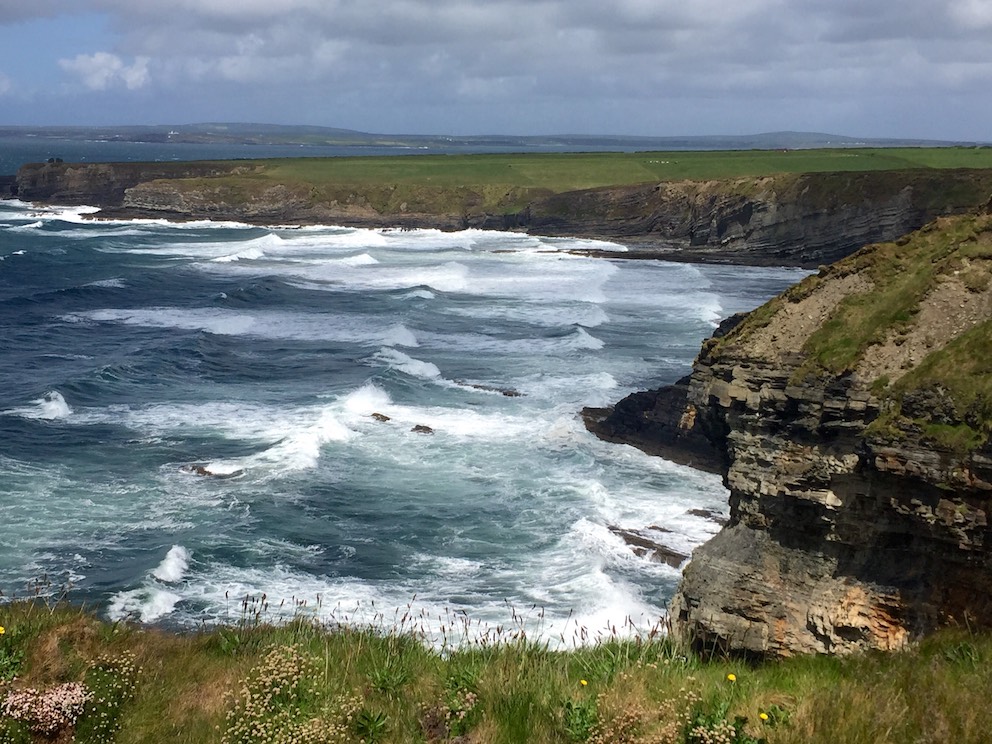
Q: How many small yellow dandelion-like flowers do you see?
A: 4